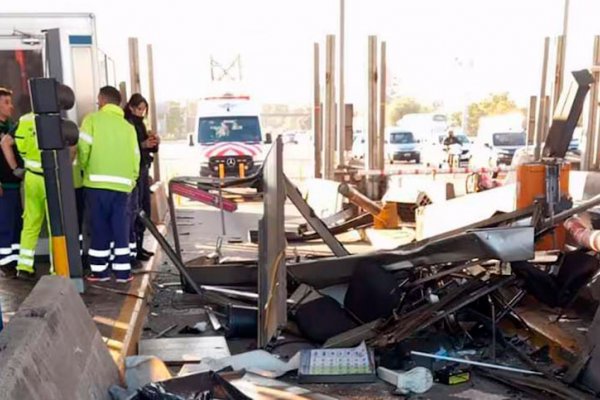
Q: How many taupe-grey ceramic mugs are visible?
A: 0